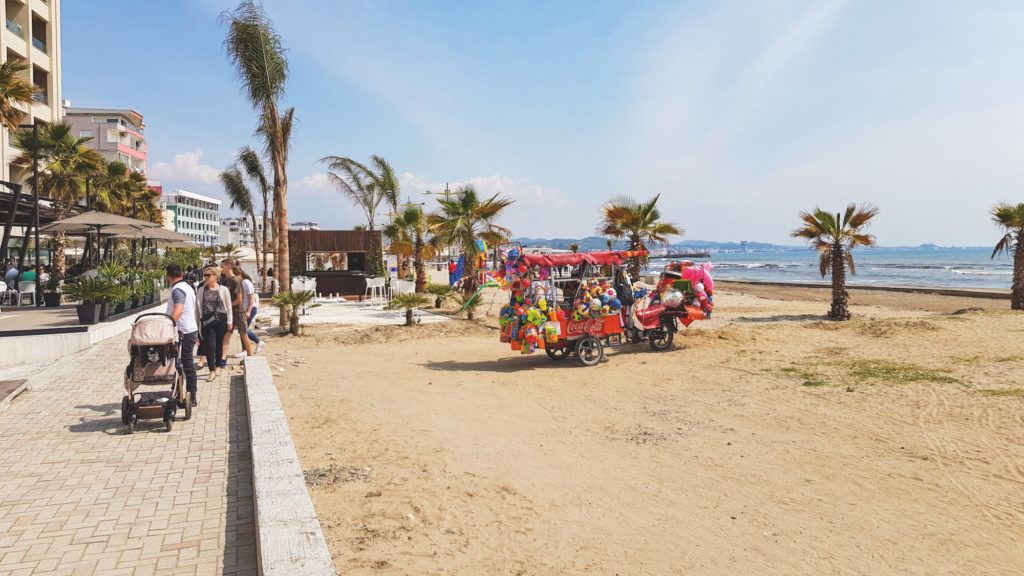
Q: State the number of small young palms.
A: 4